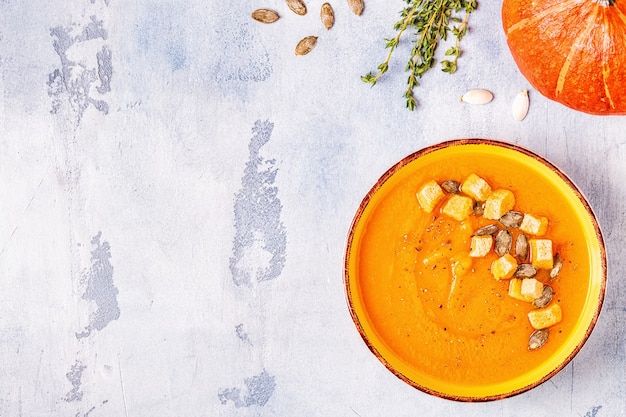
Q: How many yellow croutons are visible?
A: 11